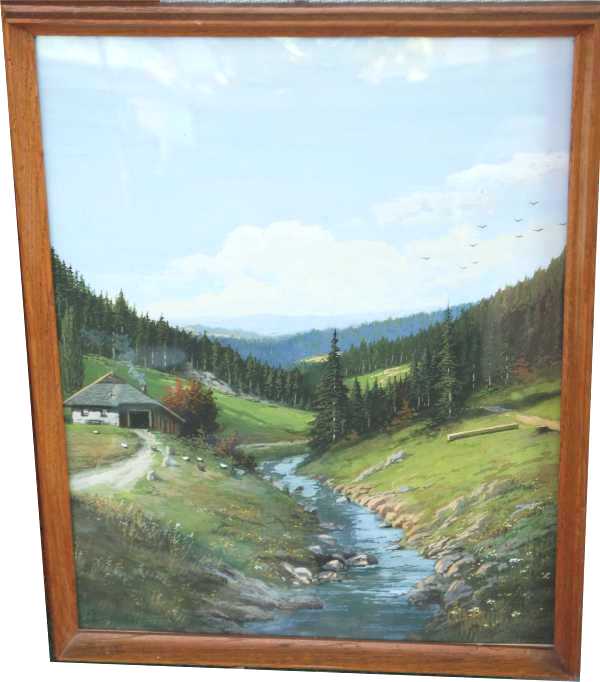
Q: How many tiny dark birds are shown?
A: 10